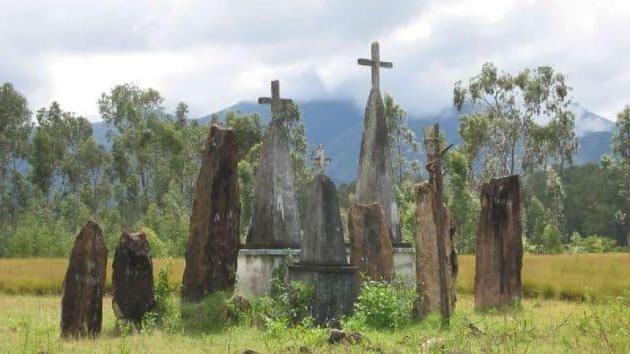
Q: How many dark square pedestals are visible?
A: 1